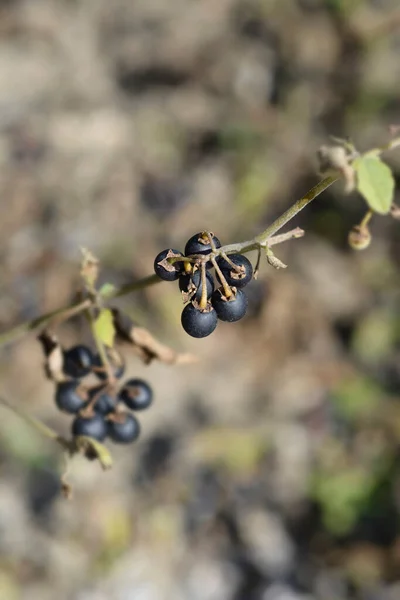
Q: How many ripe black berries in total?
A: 13